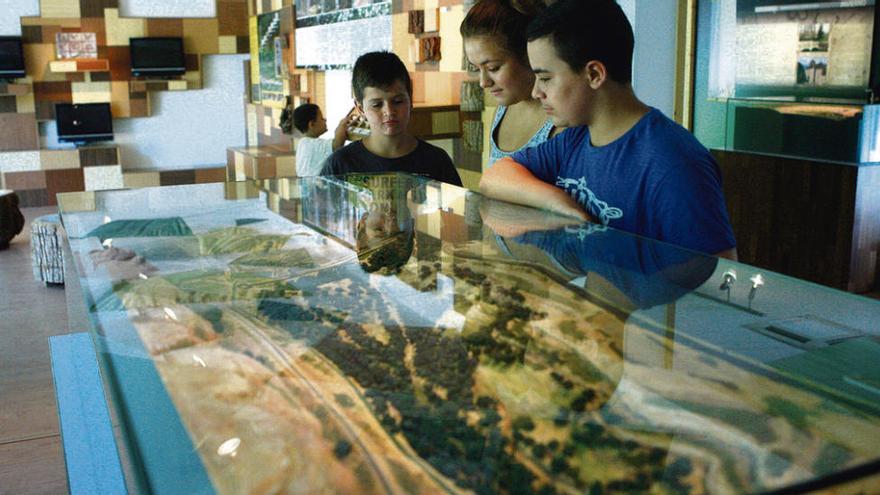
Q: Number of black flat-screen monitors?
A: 3